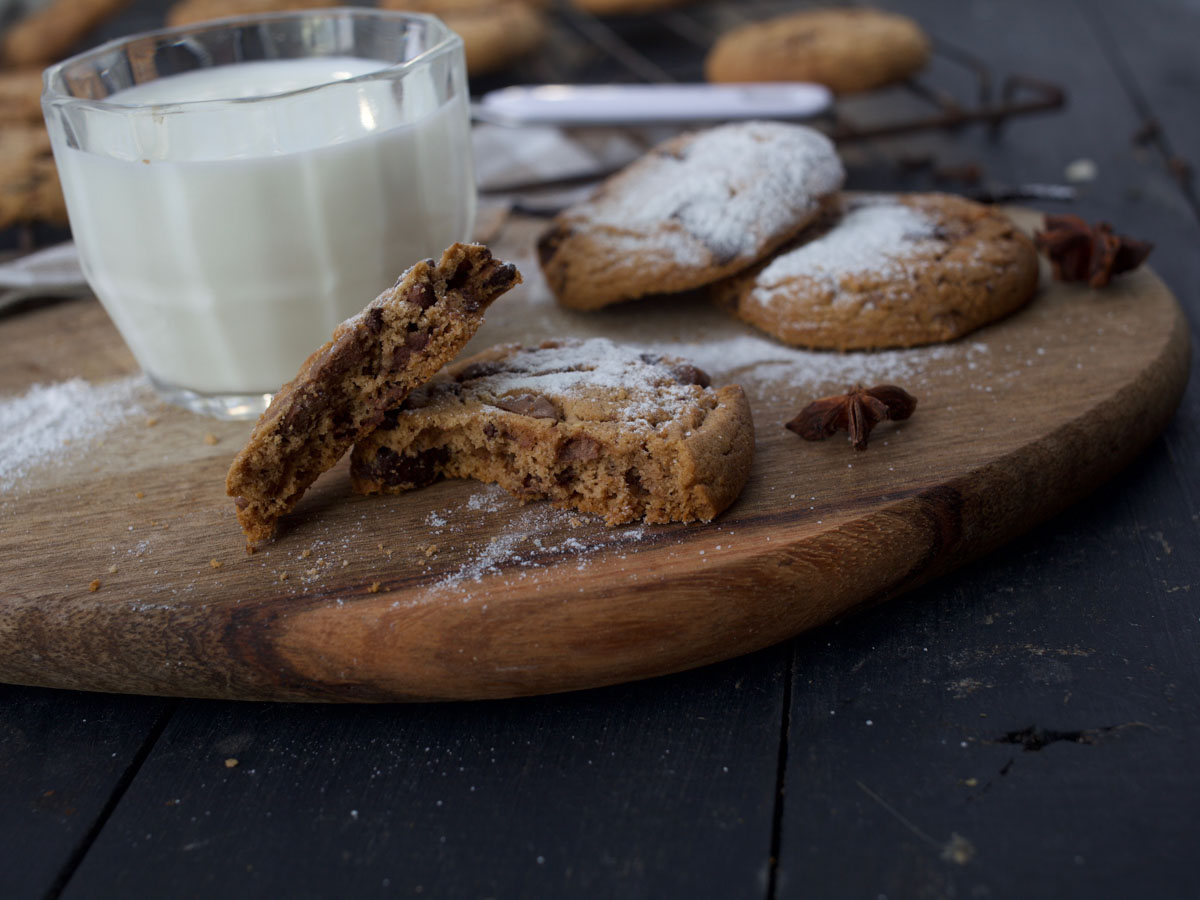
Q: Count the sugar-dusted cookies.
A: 3